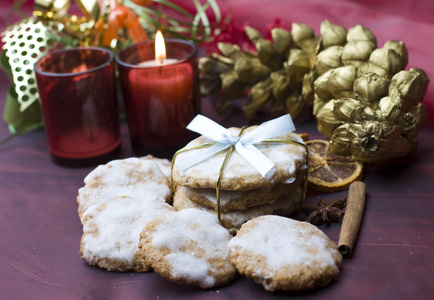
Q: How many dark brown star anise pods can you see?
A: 1